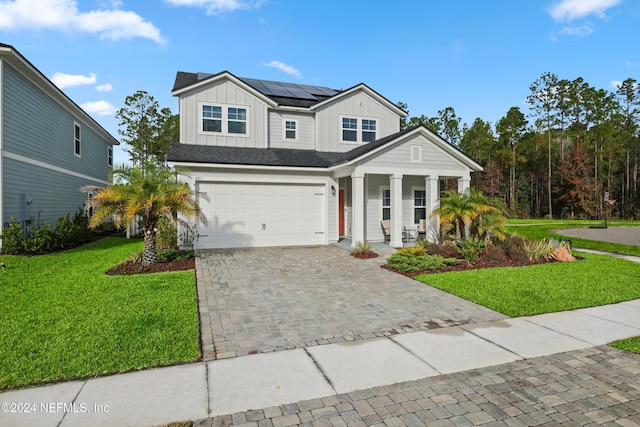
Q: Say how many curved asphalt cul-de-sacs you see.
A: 1